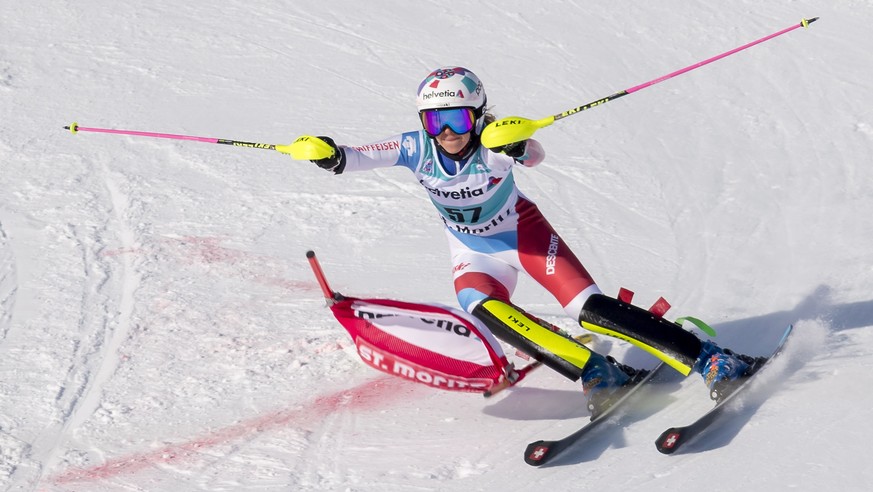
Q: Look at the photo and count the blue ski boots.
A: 2